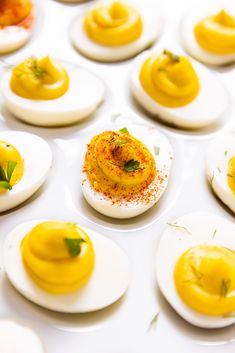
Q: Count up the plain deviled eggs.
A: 2